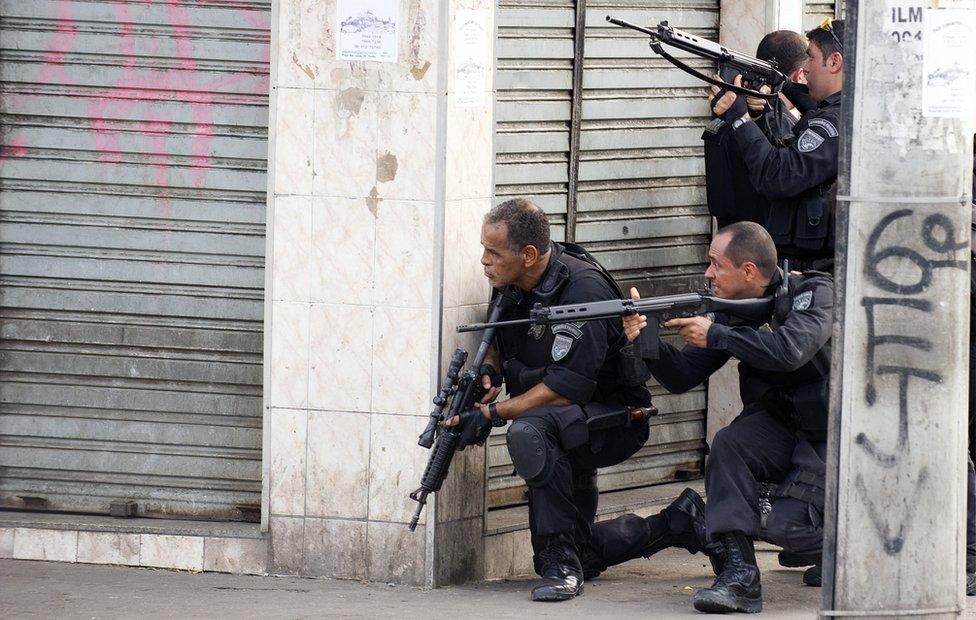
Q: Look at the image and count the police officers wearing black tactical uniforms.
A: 4